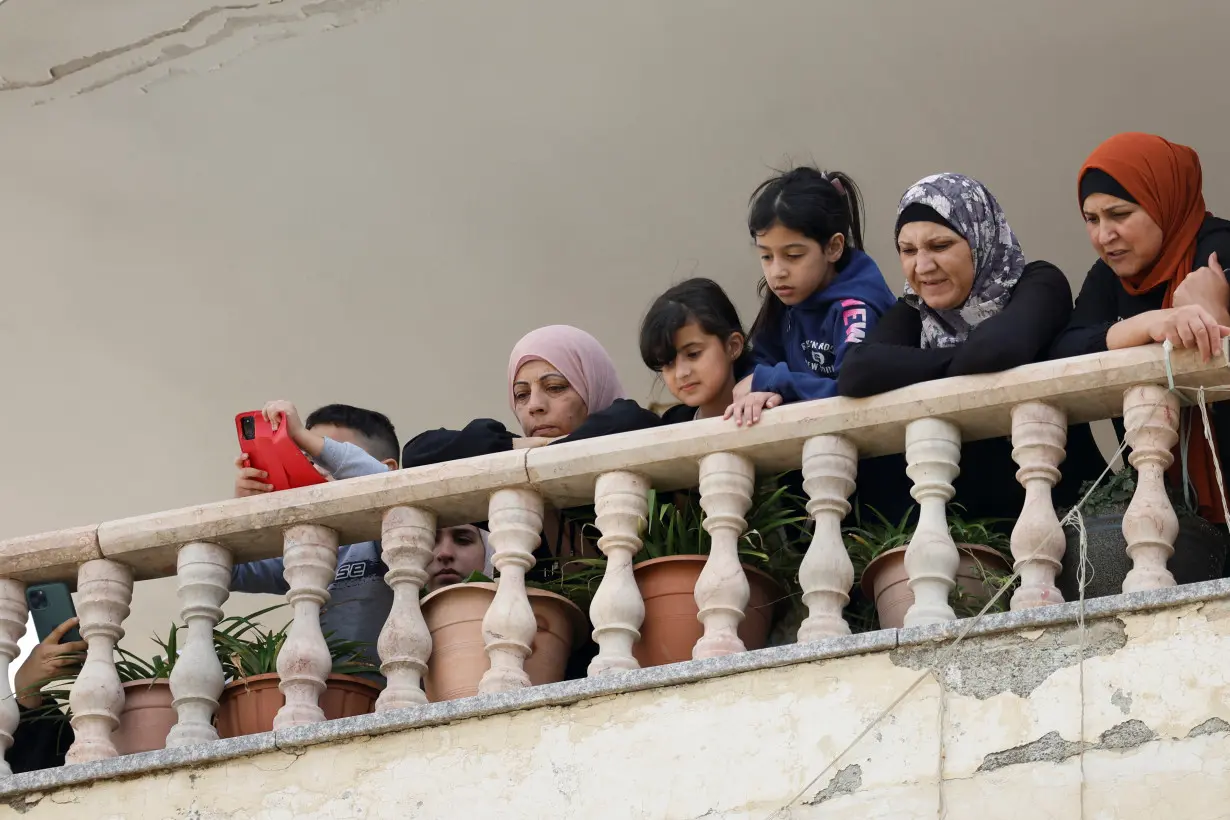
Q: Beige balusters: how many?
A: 12